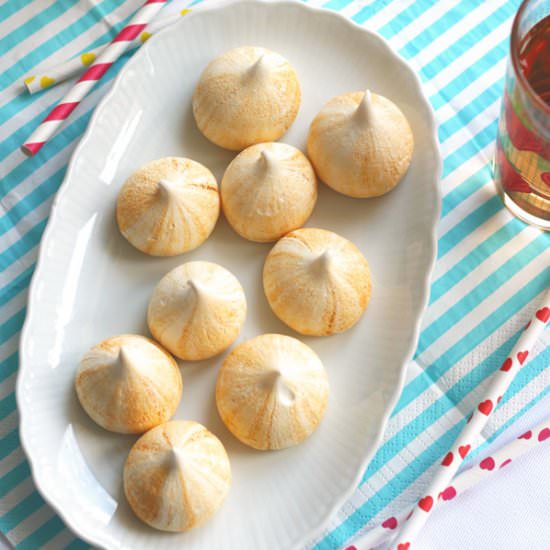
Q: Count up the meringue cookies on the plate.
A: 9